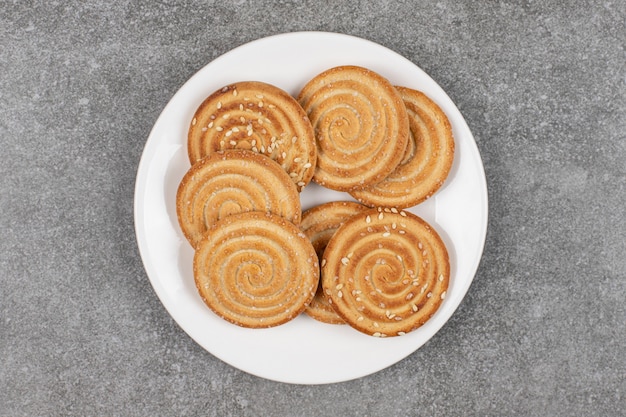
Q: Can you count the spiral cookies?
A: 7